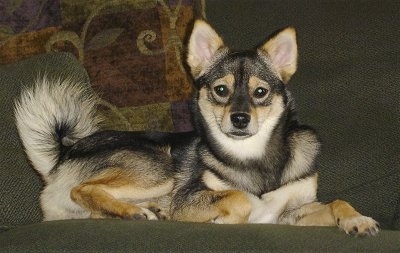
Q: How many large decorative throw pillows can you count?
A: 1